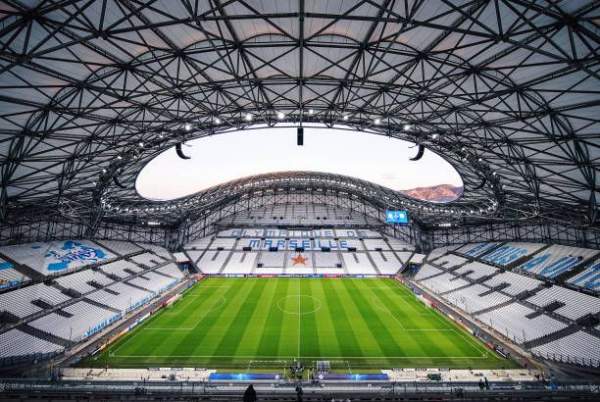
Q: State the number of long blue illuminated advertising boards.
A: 2